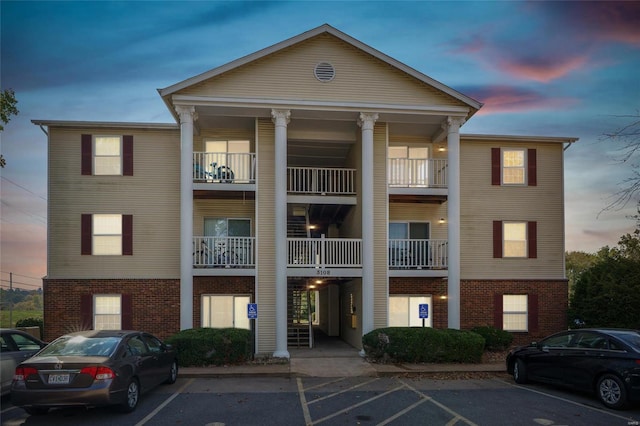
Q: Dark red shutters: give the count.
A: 12